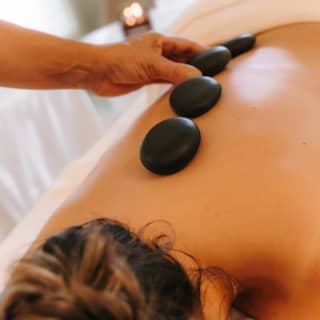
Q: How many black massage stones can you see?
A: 4